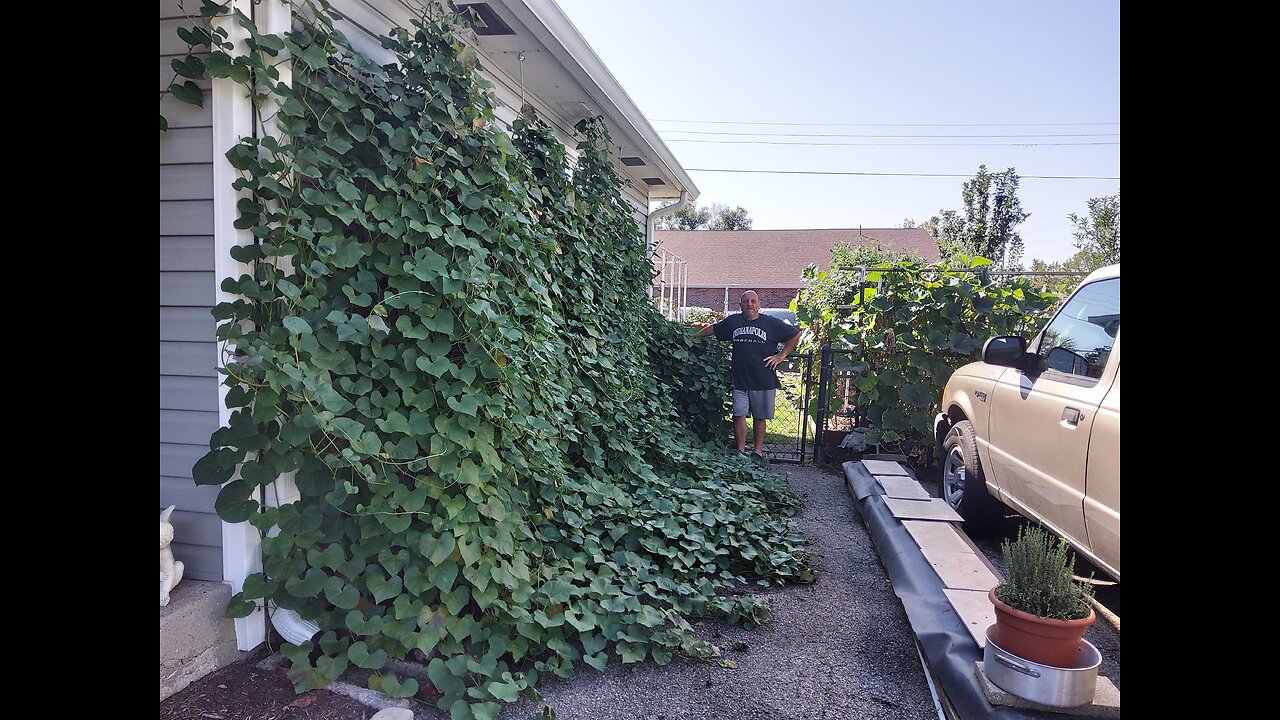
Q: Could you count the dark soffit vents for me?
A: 3